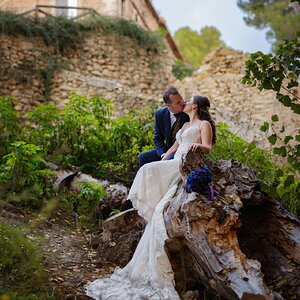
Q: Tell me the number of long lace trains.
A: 1